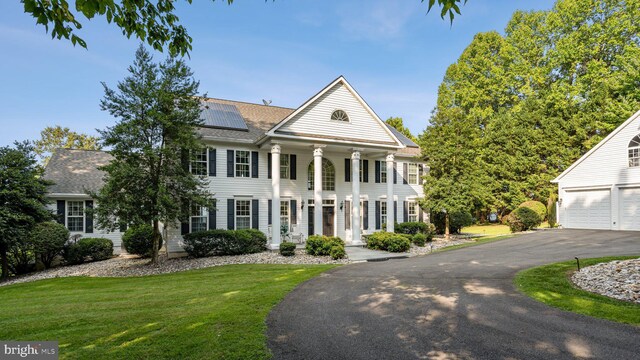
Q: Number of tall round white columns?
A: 4